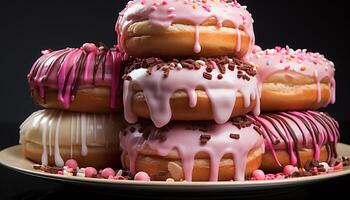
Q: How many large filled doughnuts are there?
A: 7